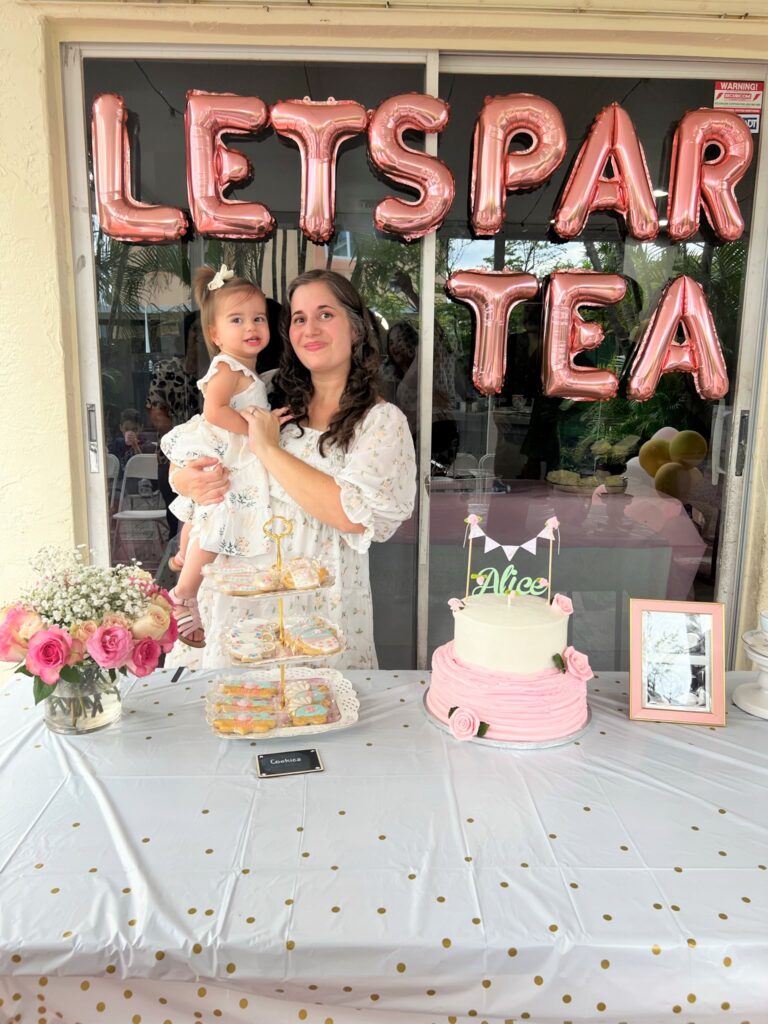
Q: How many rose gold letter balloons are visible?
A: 10